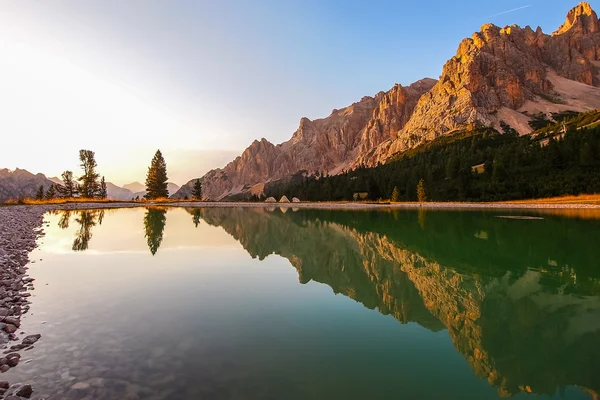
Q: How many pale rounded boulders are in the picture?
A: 3